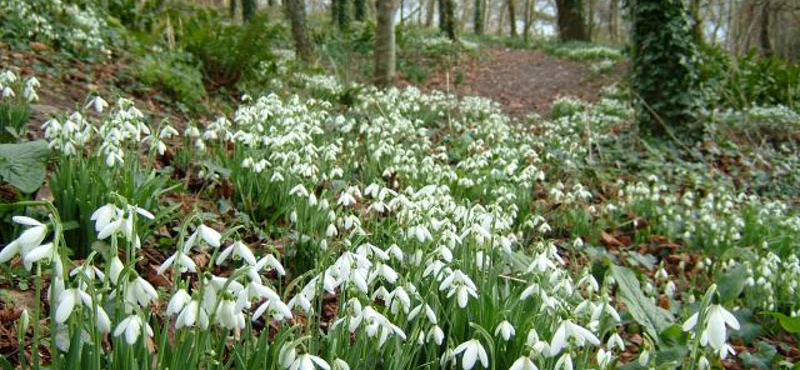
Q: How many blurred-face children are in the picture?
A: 0